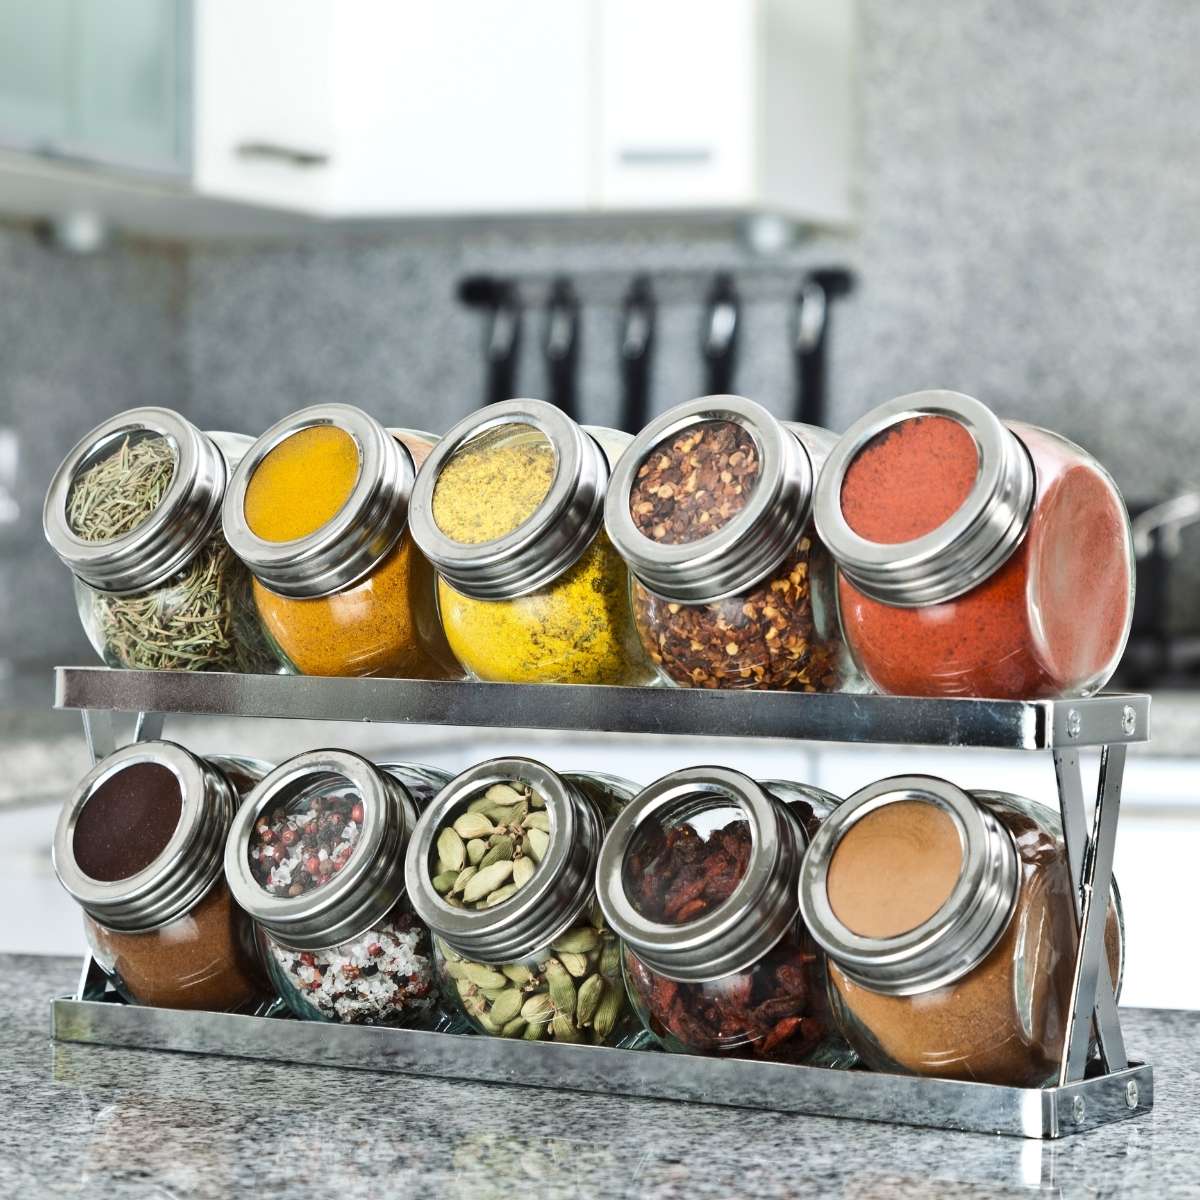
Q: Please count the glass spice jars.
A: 10